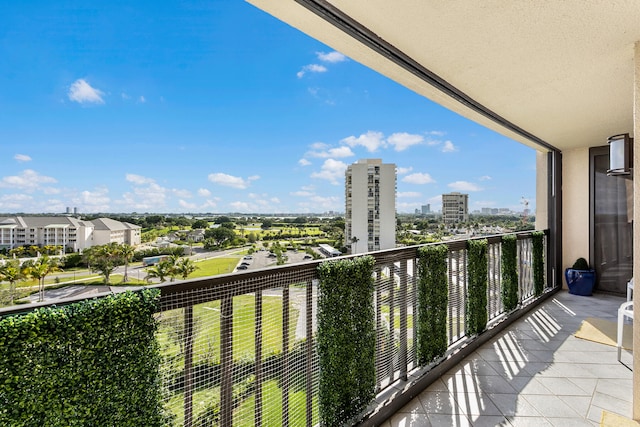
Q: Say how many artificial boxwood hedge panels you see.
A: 6